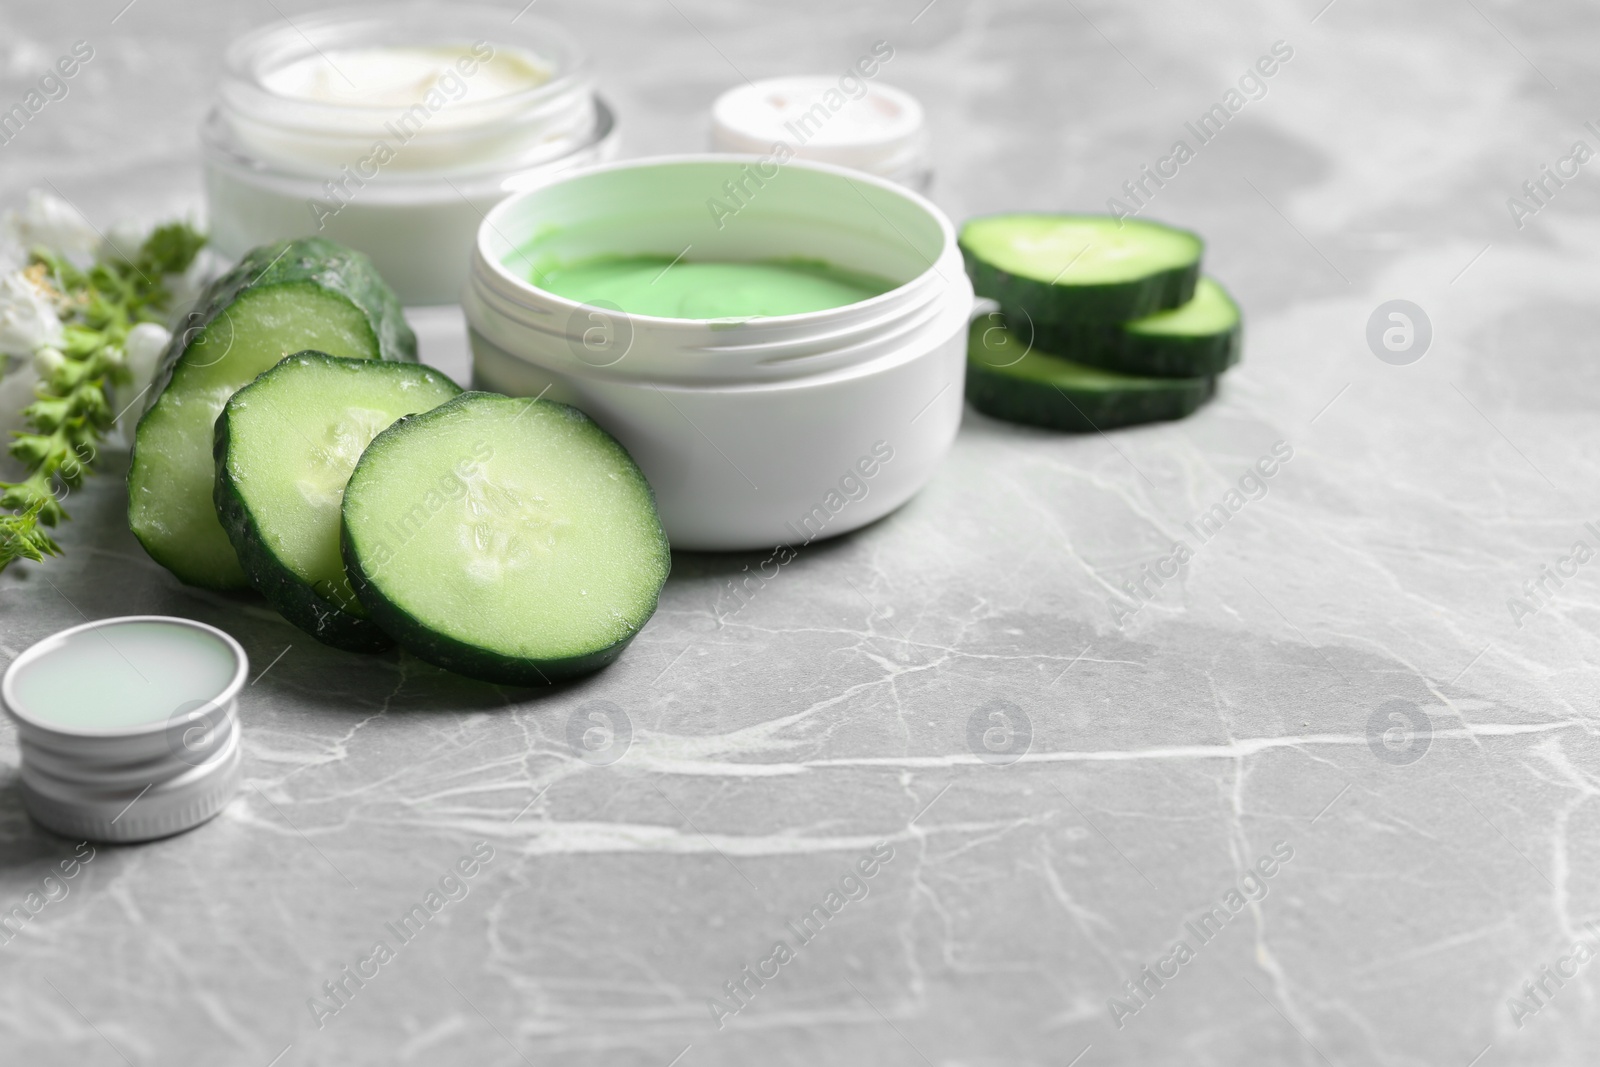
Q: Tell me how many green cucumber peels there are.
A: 6